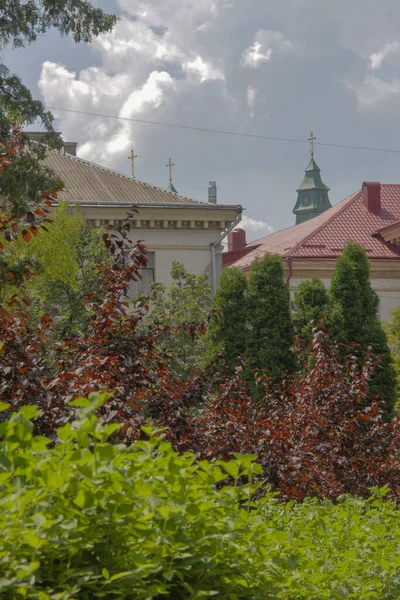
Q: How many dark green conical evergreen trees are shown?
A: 4